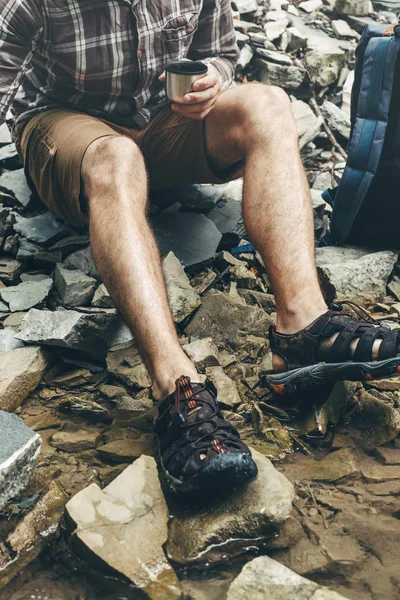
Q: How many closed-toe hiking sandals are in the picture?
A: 2